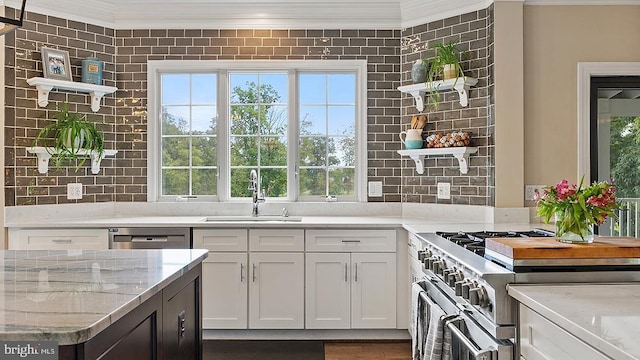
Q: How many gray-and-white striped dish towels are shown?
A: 2